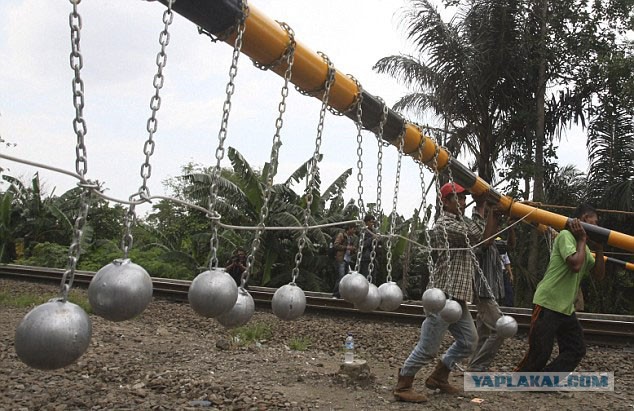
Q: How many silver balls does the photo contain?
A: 11